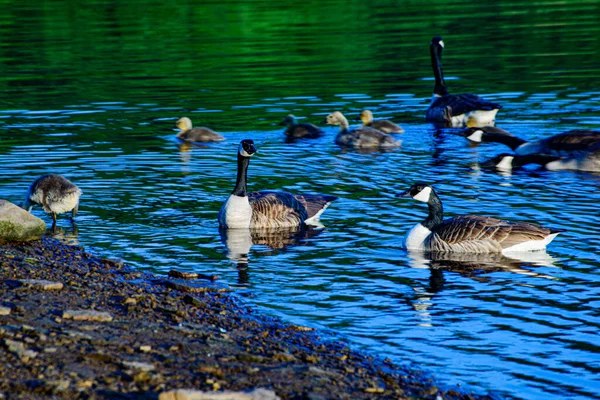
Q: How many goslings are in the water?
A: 5